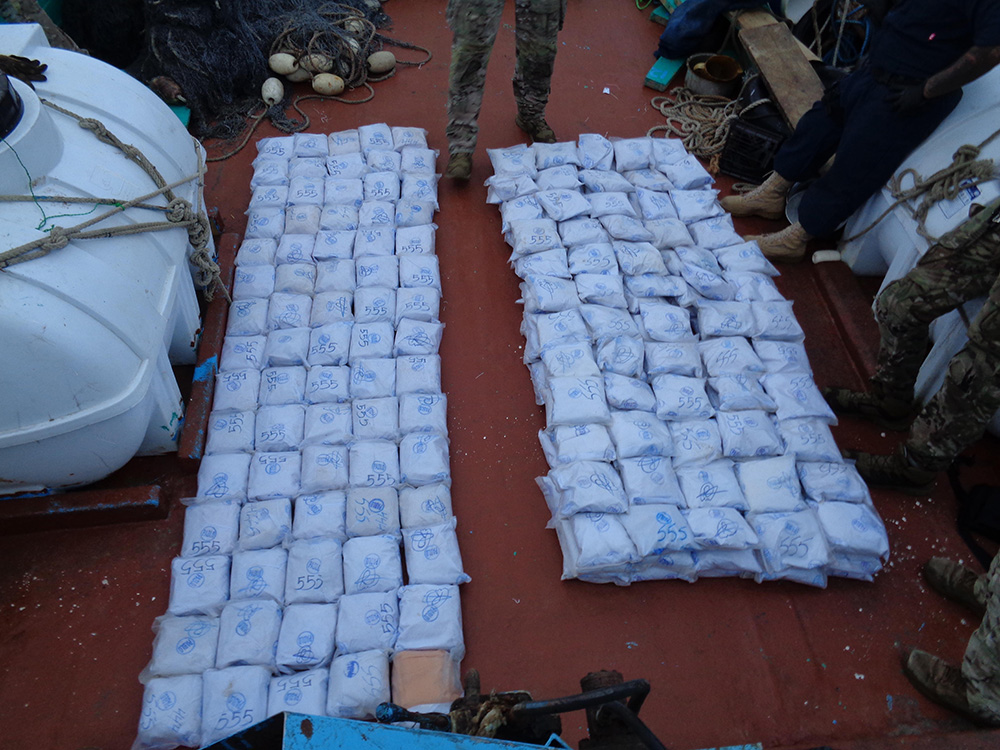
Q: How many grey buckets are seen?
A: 1